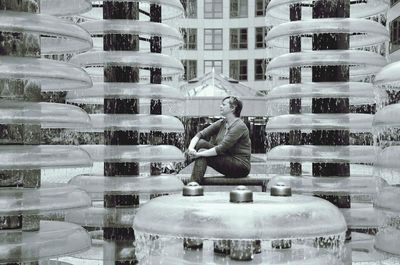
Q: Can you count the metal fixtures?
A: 3